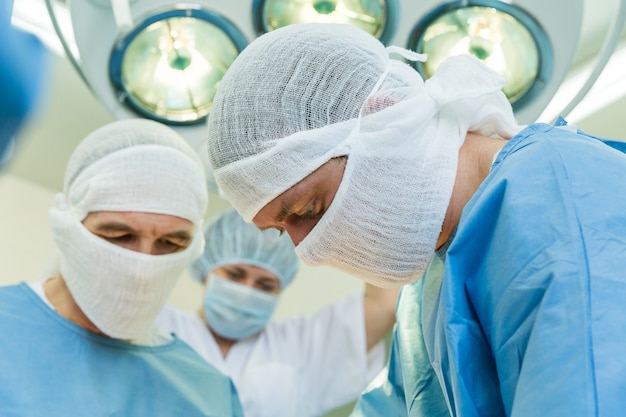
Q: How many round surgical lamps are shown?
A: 3